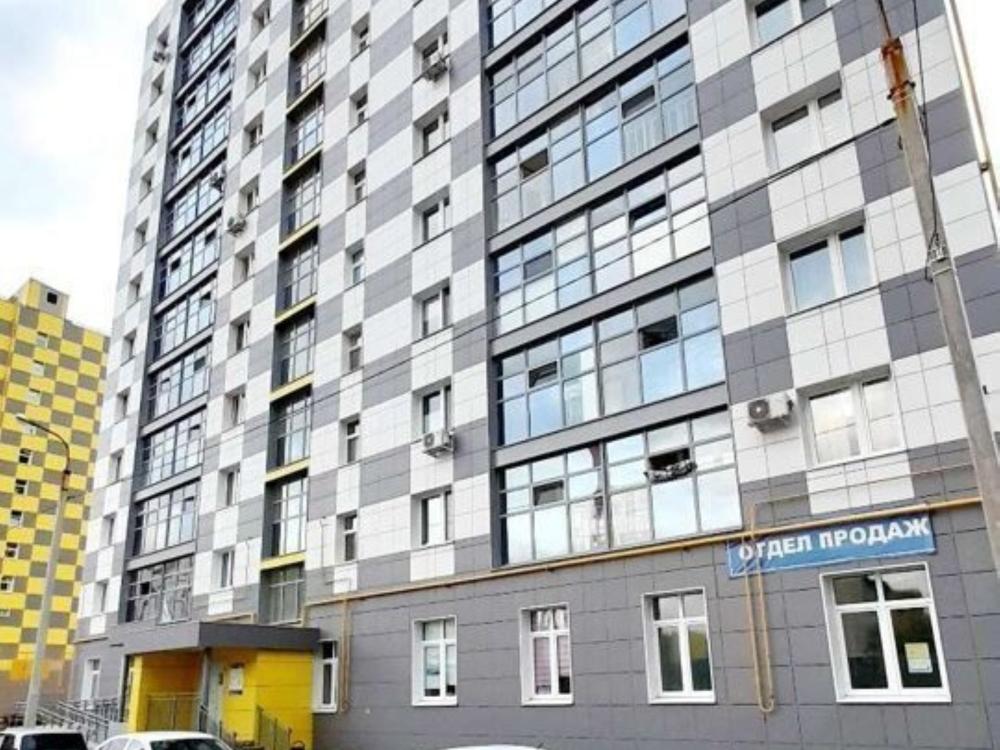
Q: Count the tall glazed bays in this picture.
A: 3